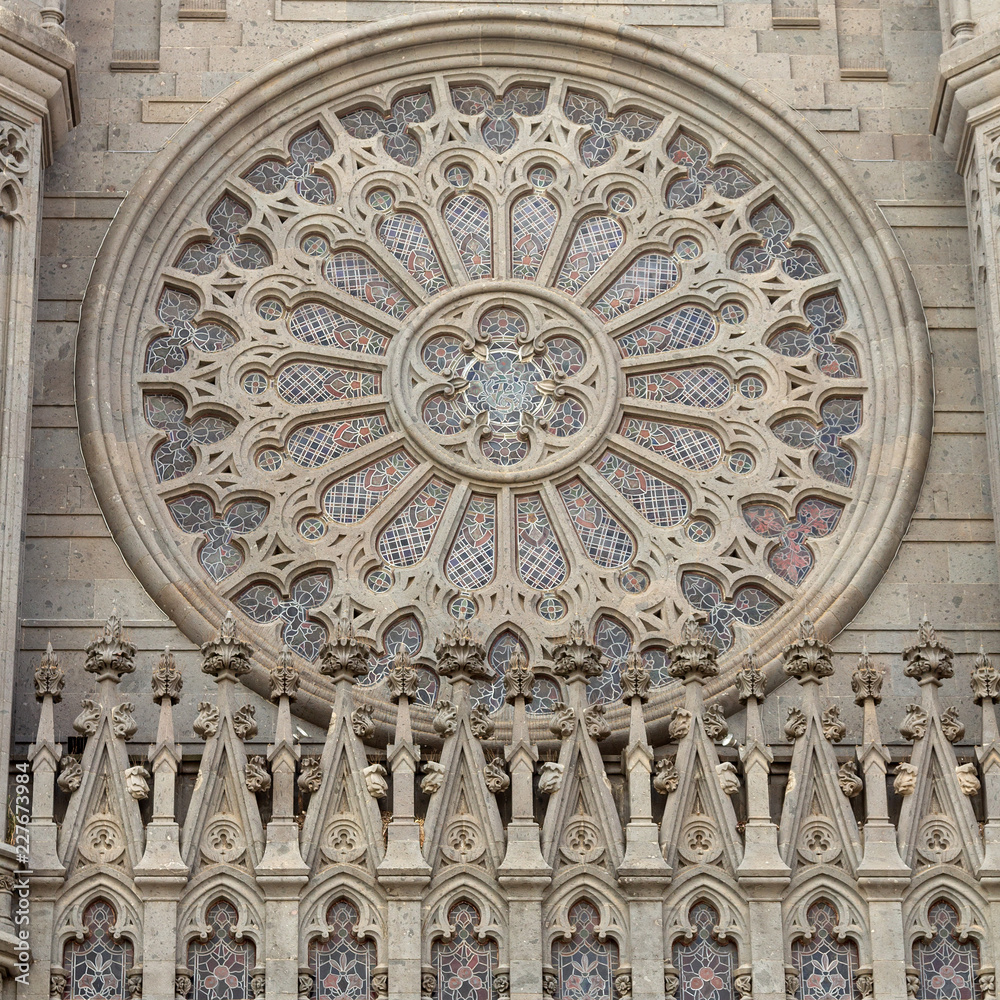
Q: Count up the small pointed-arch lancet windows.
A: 8